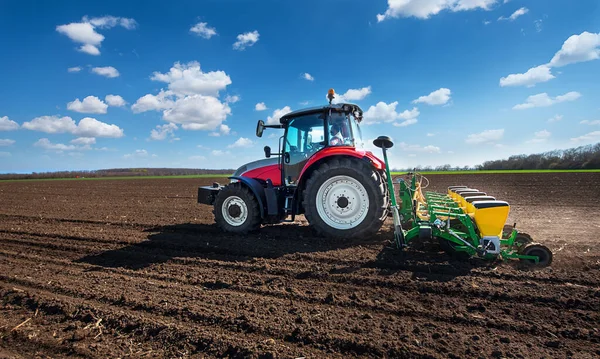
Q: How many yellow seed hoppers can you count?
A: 6